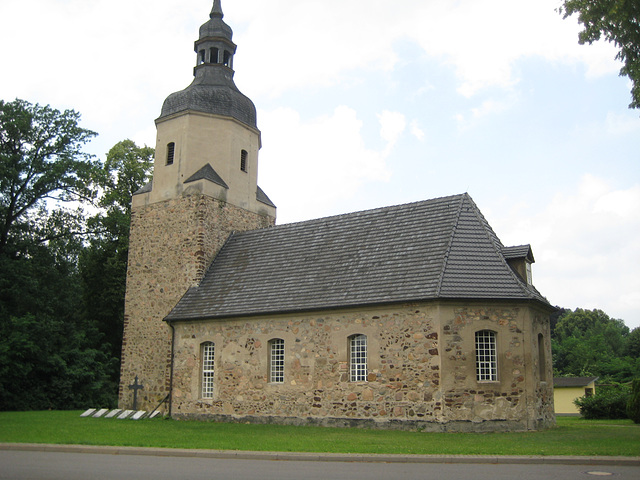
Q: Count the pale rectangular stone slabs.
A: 6